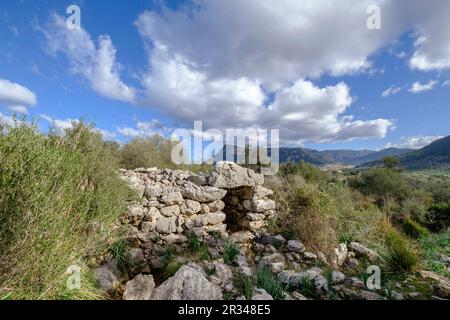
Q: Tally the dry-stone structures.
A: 1